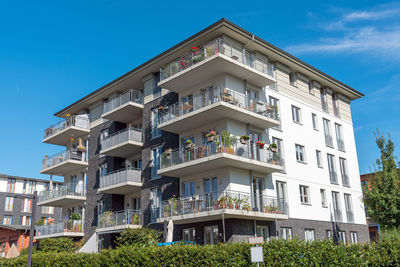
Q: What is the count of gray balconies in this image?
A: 12